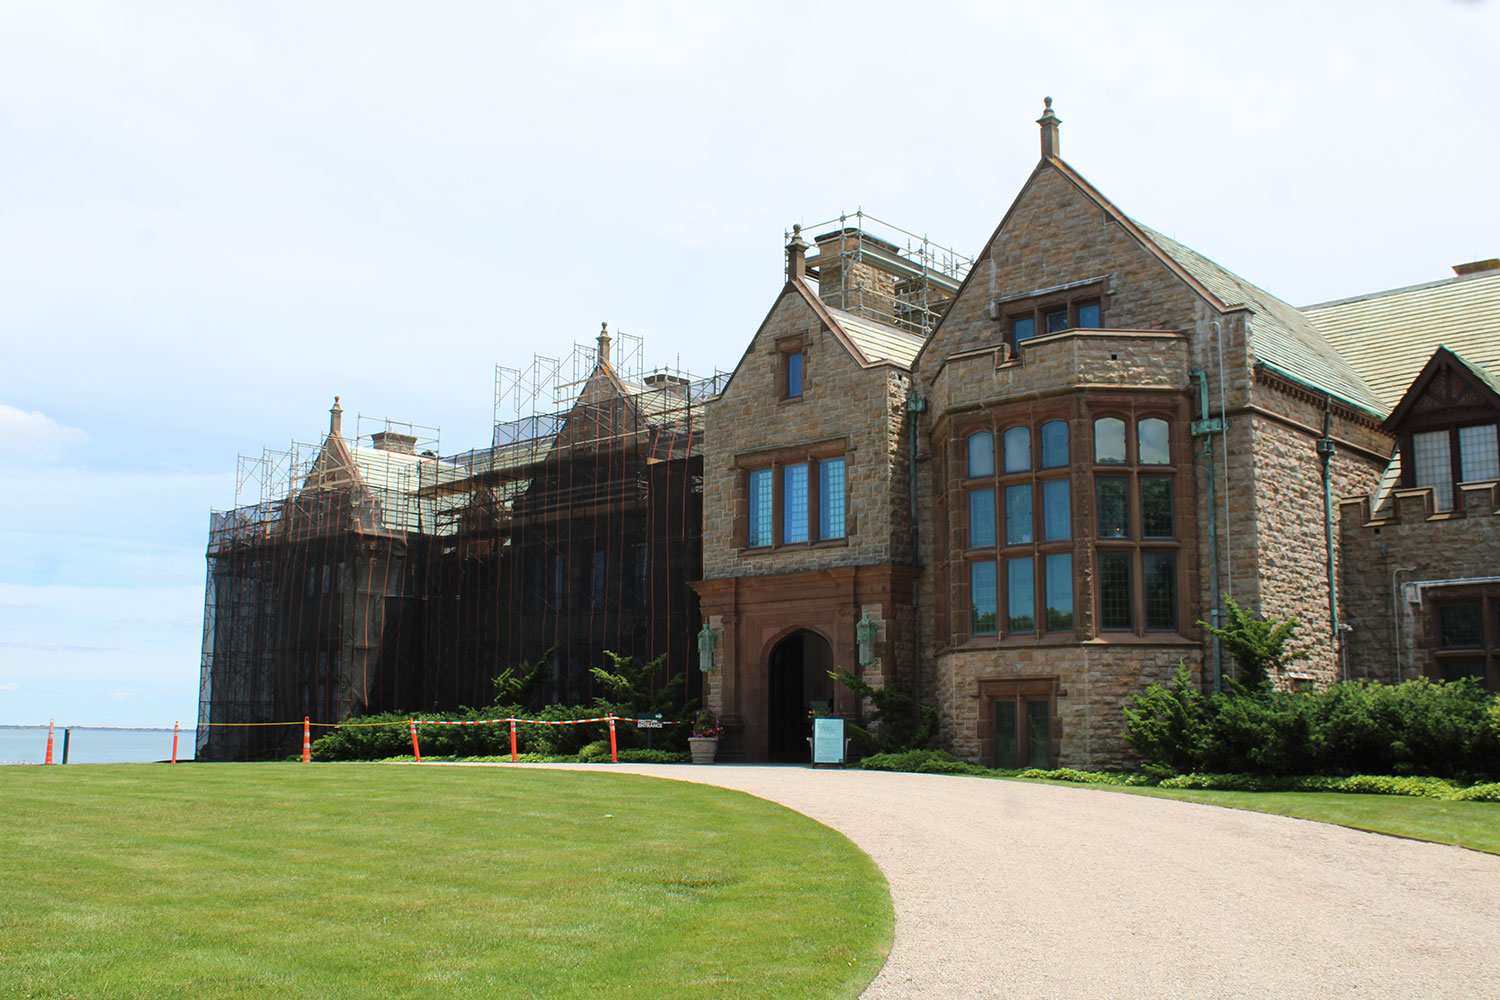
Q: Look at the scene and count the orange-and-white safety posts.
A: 6